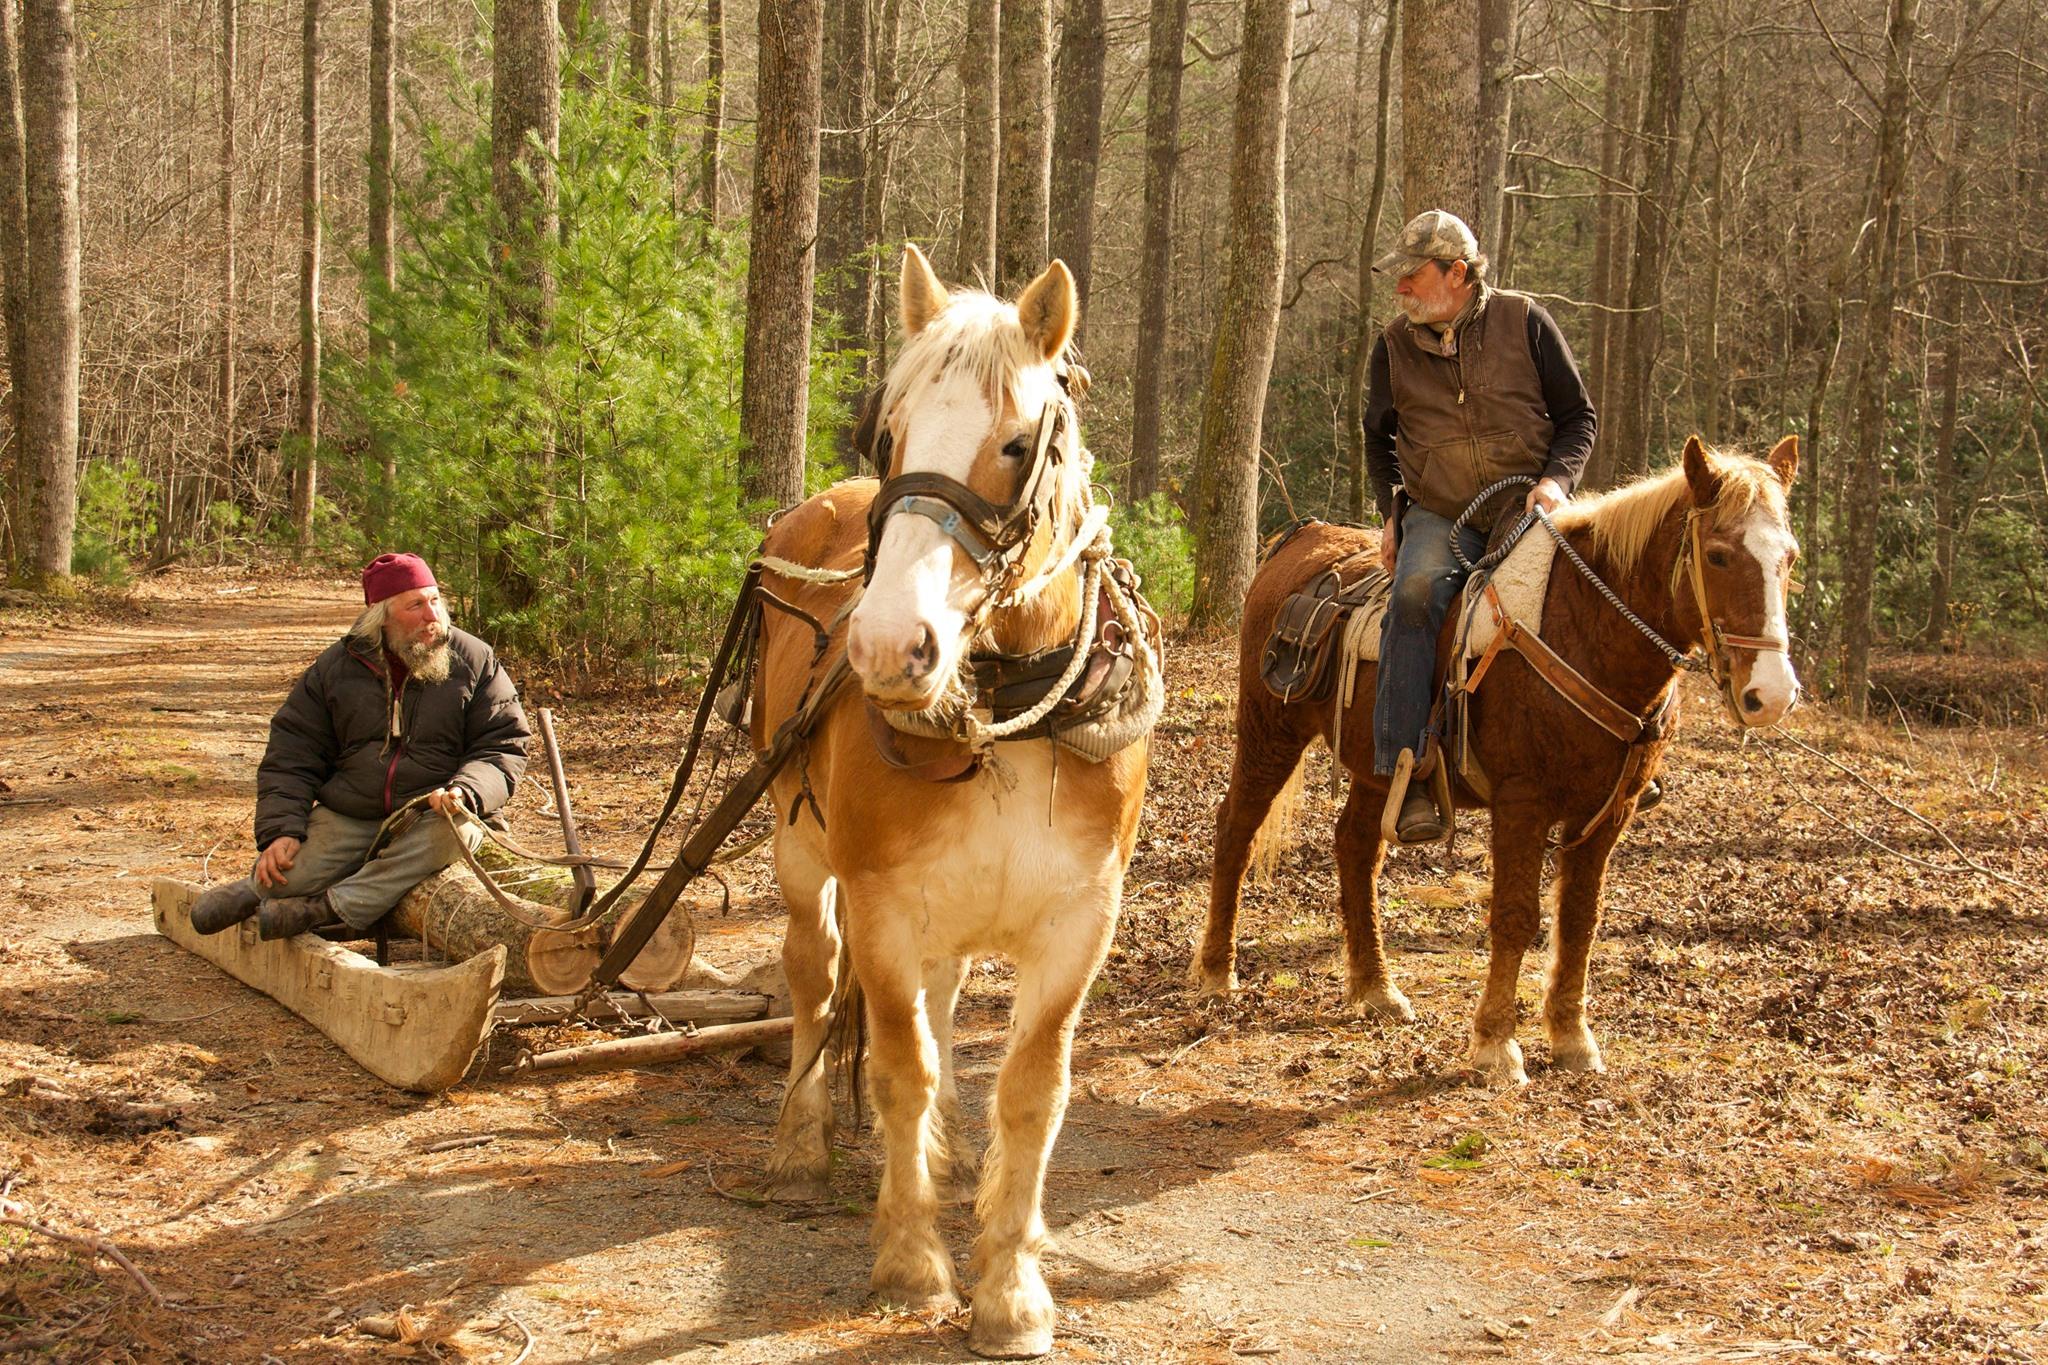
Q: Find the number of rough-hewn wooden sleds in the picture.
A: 1